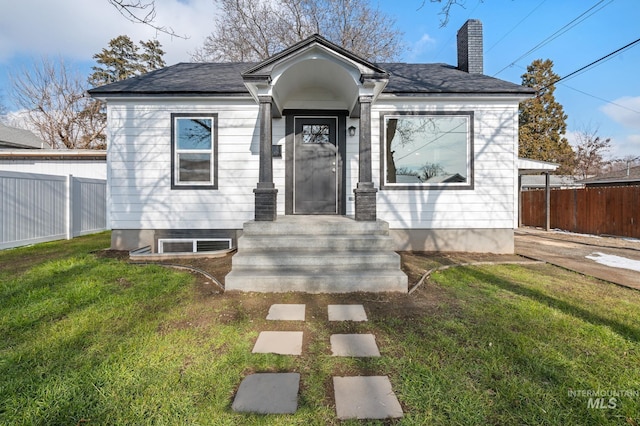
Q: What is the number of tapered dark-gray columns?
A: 2